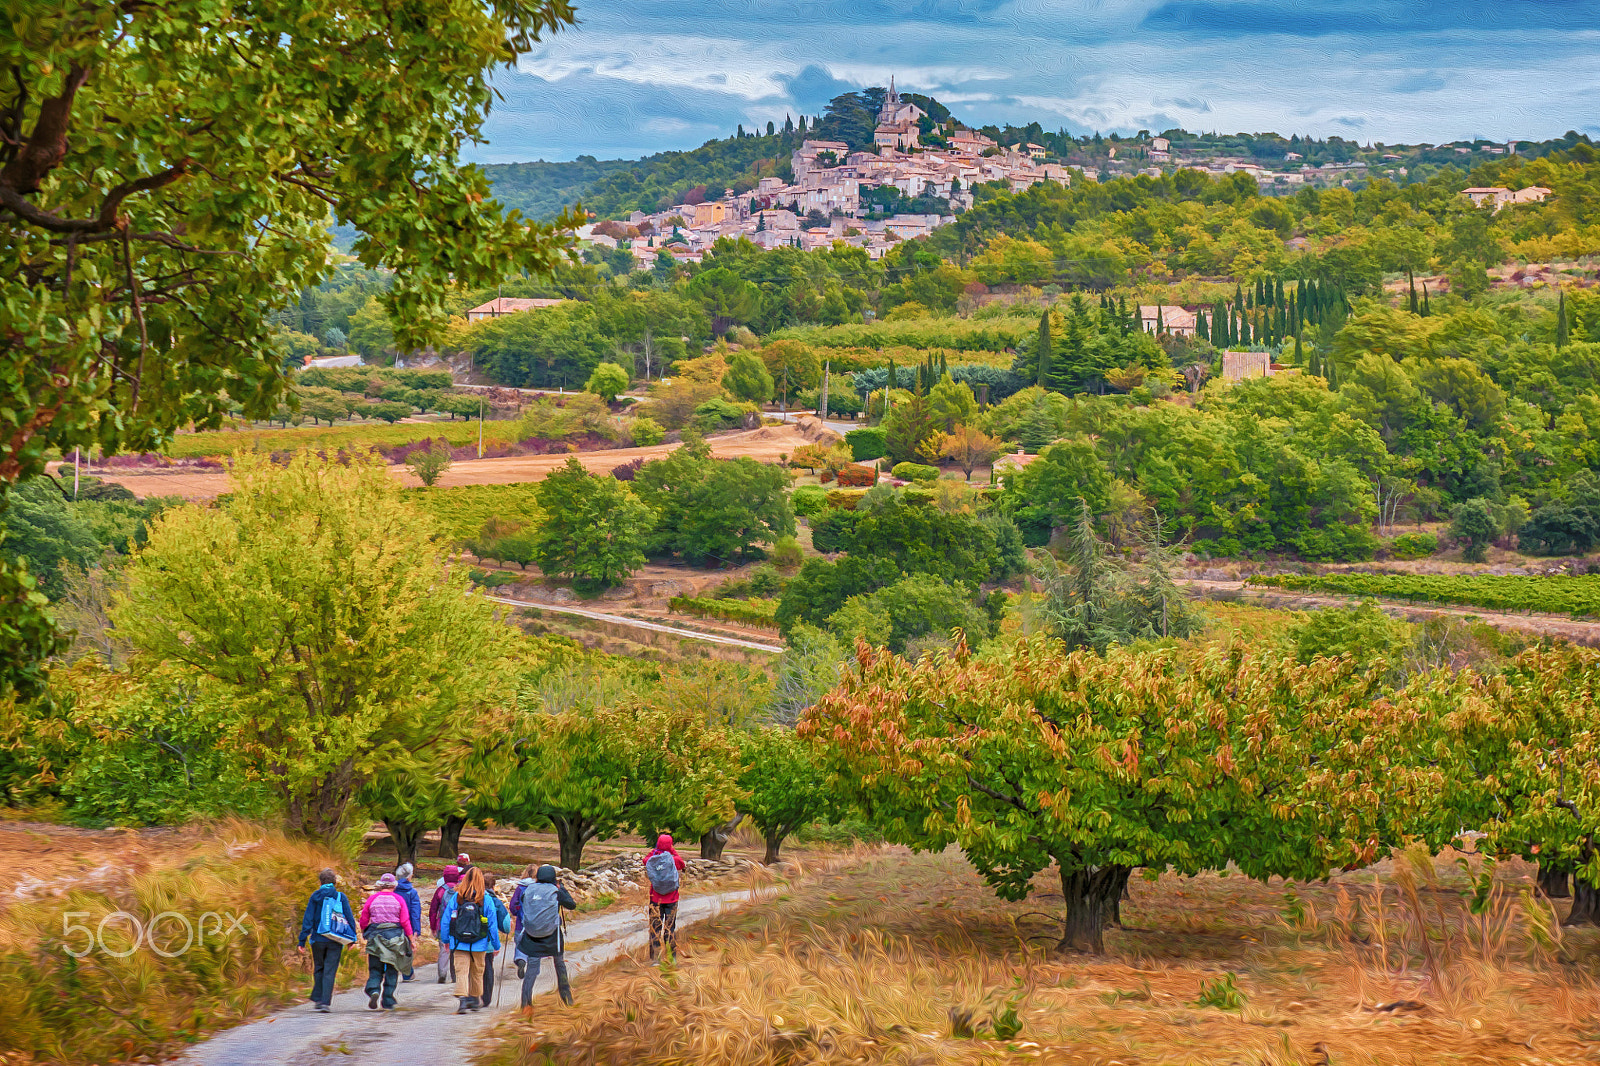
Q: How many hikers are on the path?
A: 10